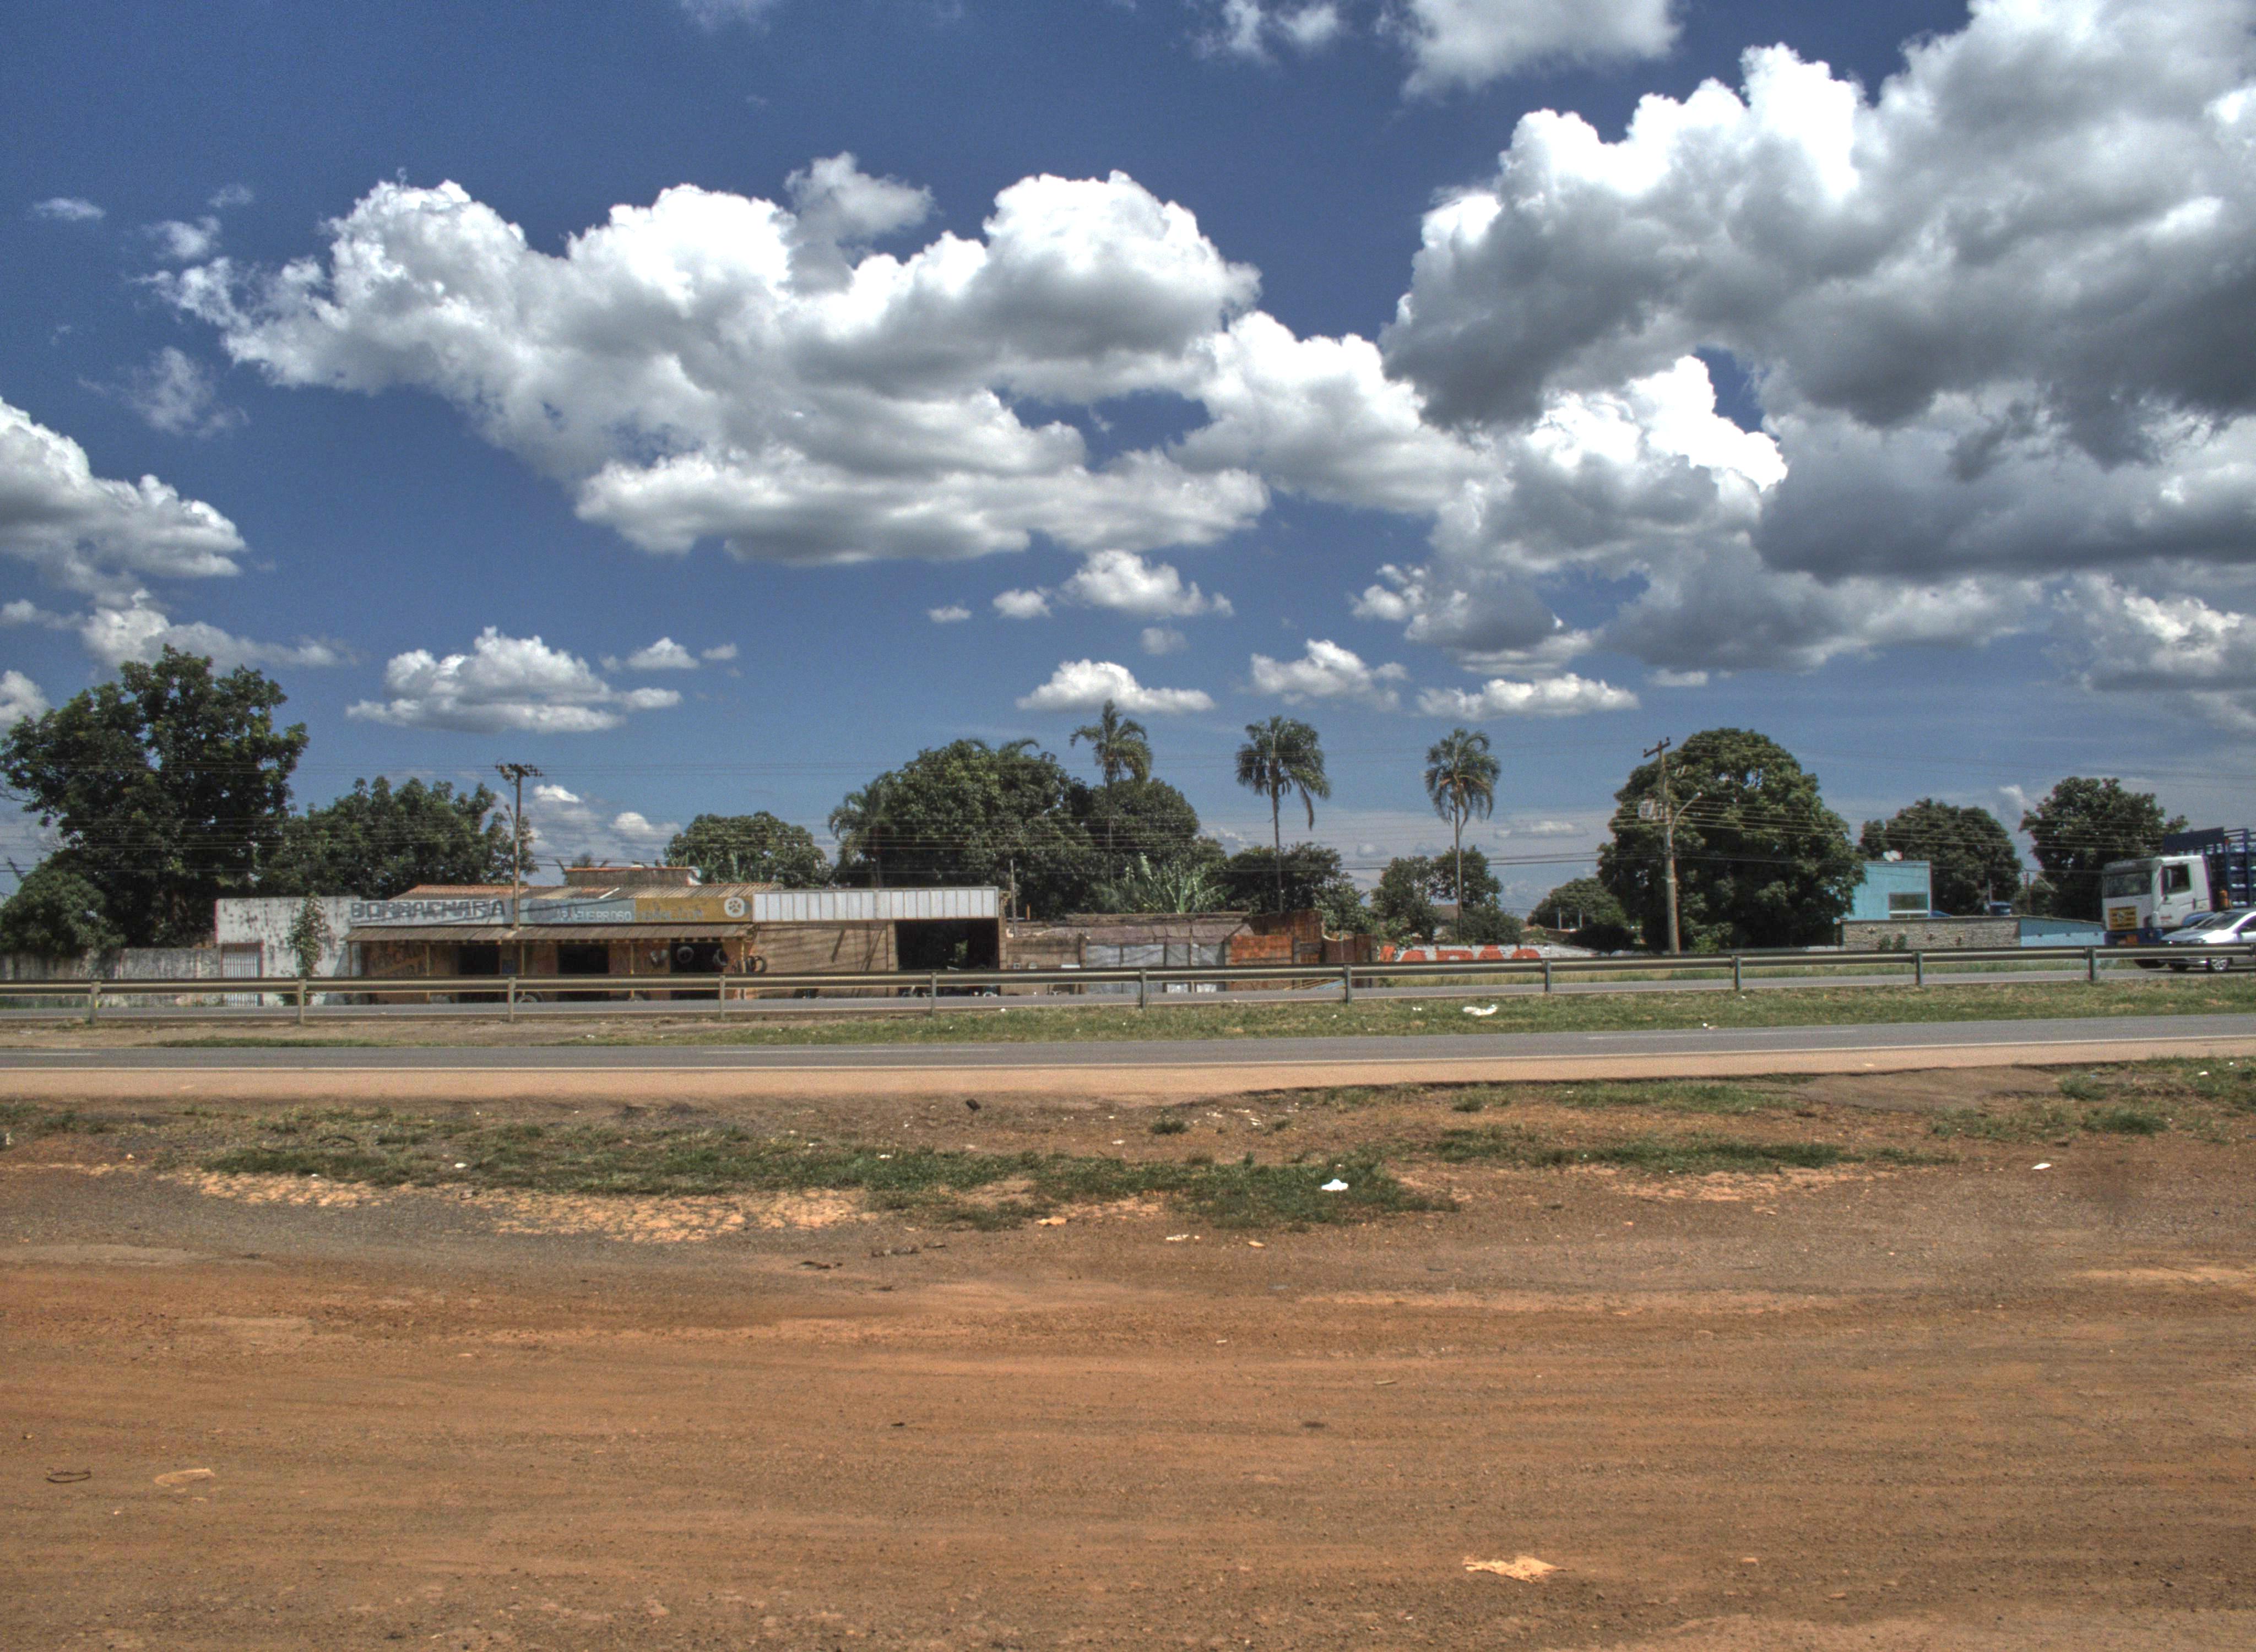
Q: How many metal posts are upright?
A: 11